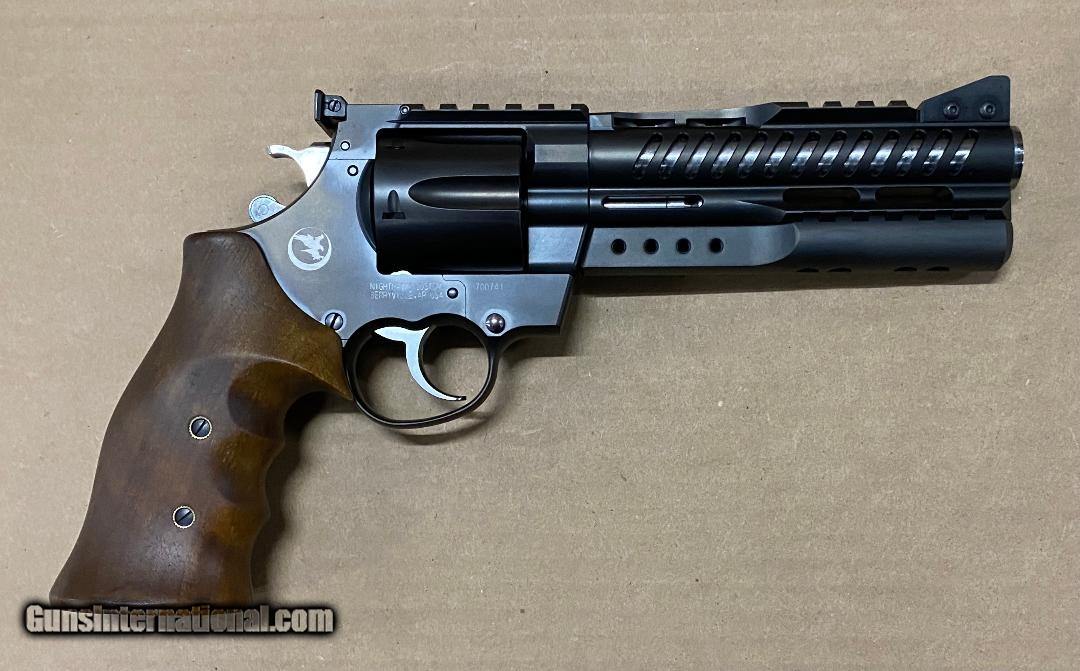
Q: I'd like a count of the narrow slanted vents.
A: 13